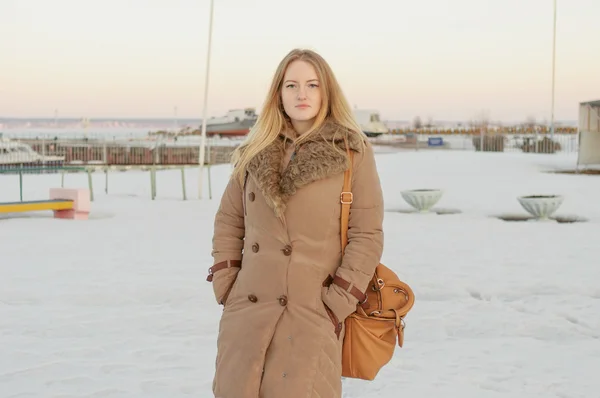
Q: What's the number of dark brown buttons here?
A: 5